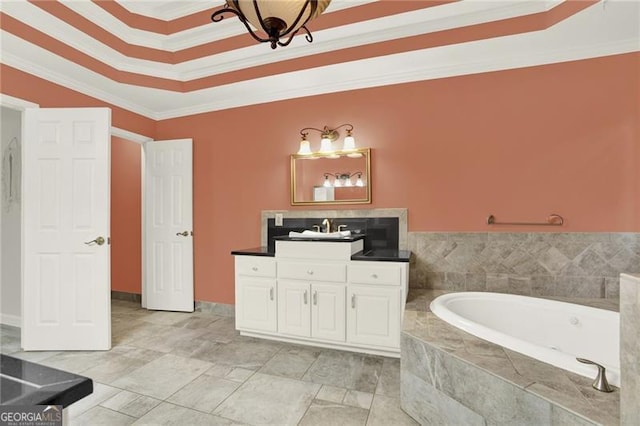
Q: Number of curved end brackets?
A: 2